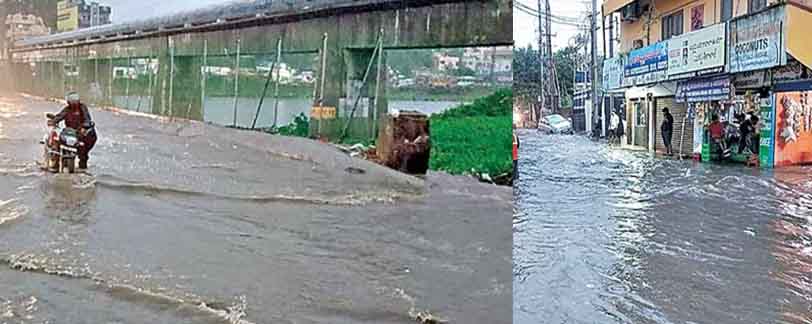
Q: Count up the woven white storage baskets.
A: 0